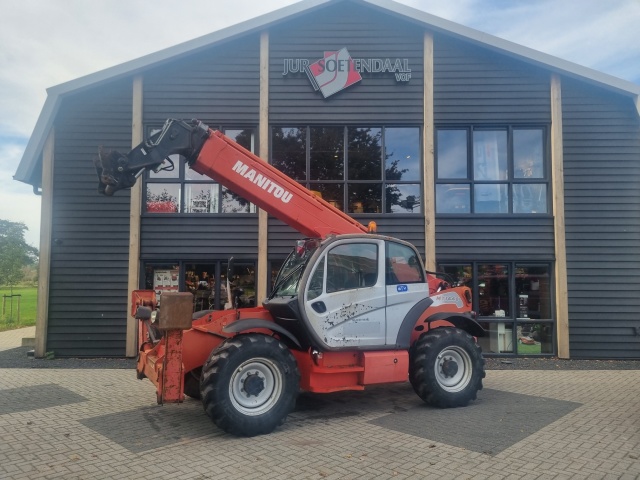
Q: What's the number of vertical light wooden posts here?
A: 5